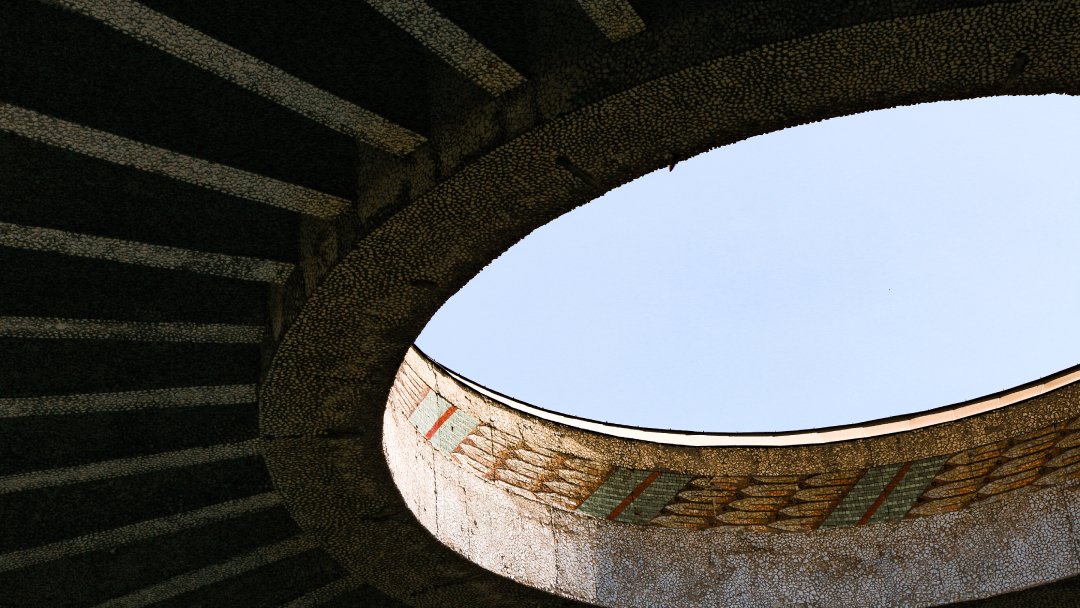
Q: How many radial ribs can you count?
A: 11